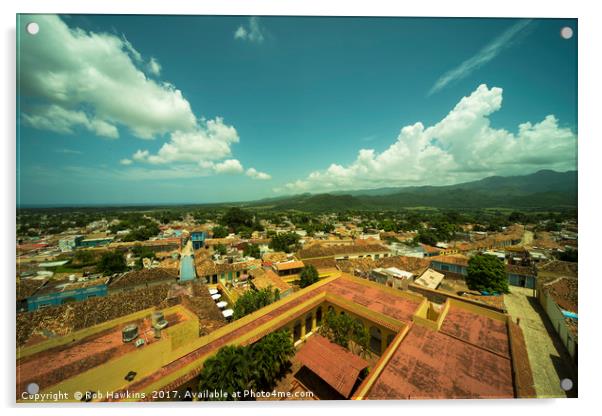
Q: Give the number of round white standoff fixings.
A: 4